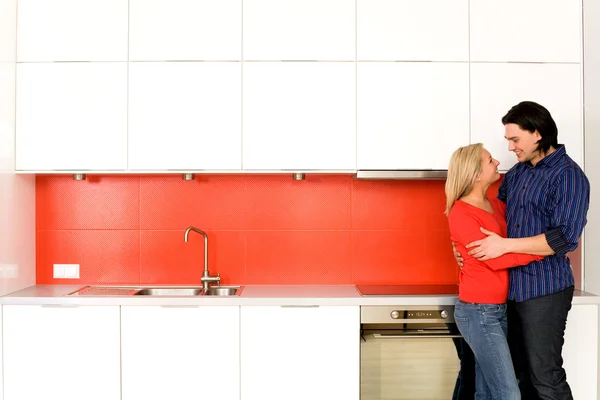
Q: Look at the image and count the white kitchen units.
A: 14